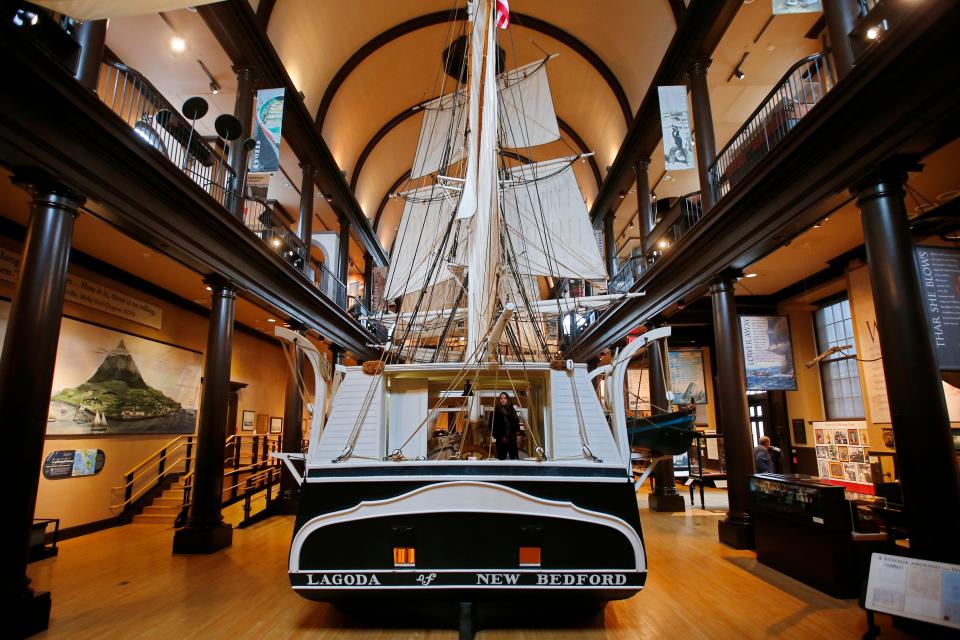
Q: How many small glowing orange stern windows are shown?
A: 2